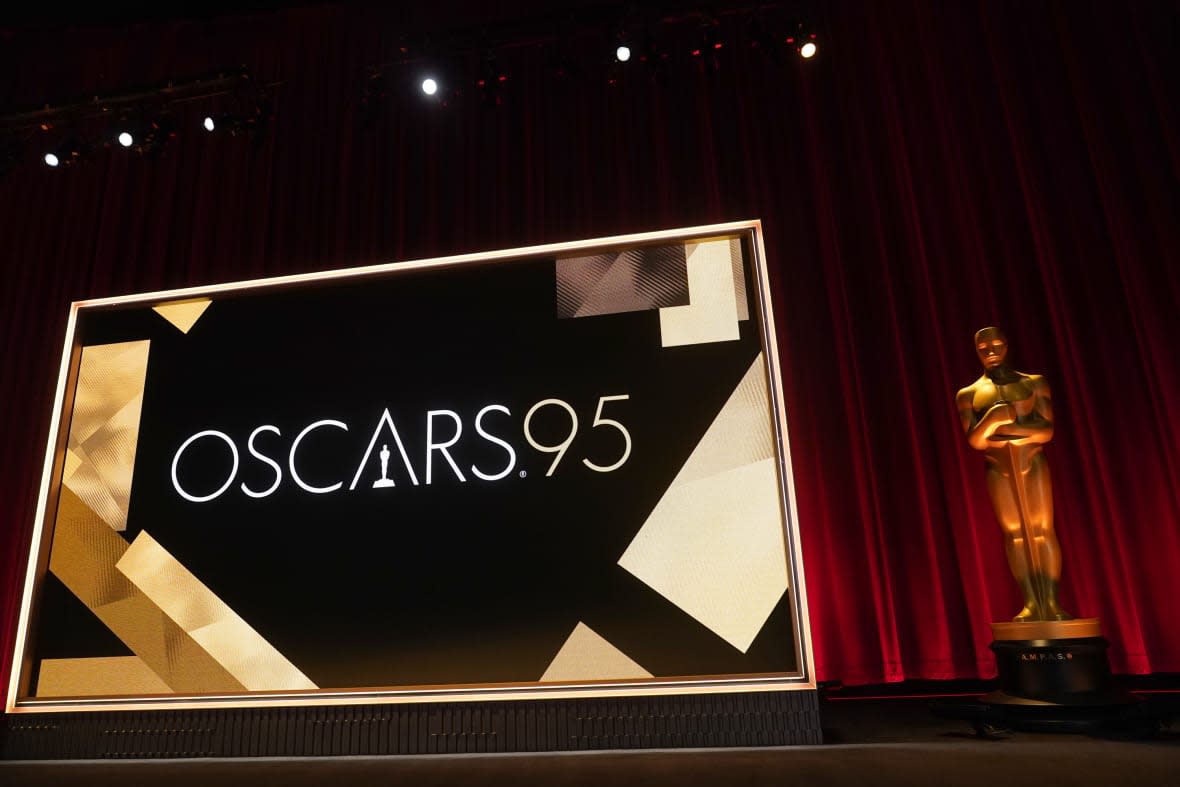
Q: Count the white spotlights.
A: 6